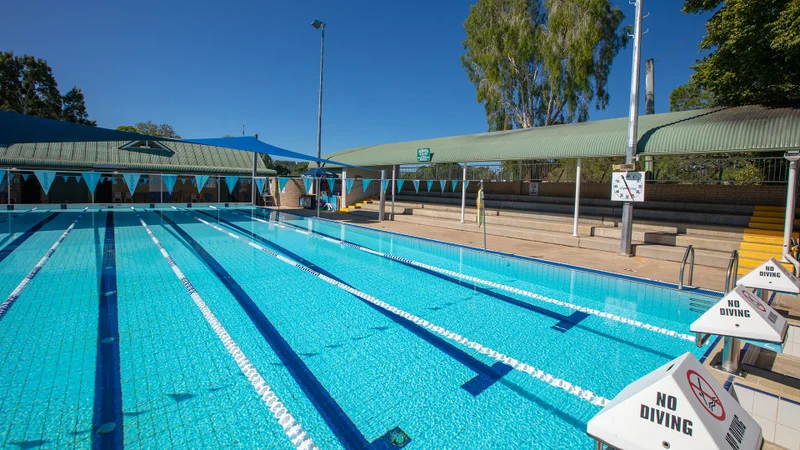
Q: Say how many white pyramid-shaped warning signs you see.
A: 3